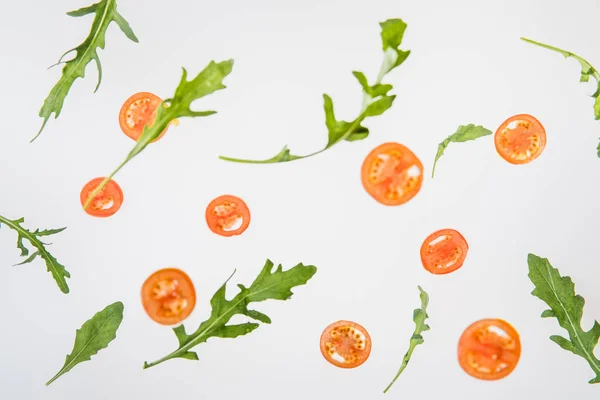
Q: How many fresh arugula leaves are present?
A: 10